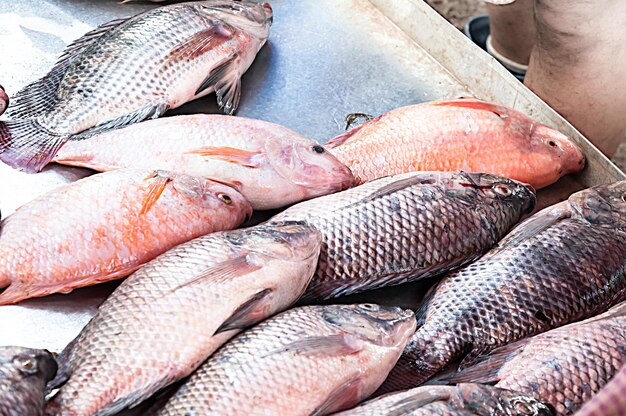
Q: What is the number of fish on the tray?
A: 11